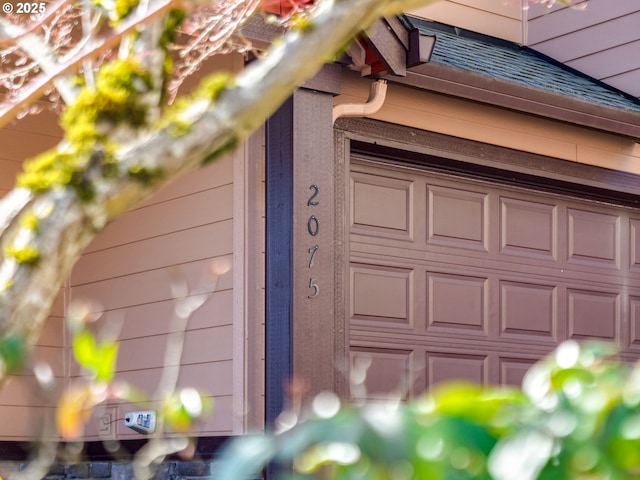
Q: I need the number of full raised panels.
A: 8